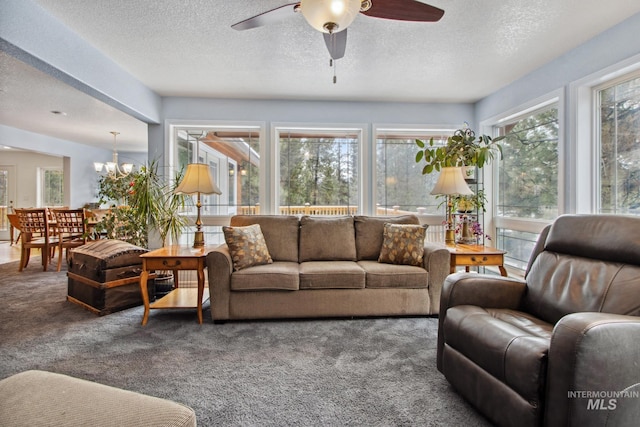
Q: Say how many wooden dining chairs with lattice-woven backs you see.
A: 2